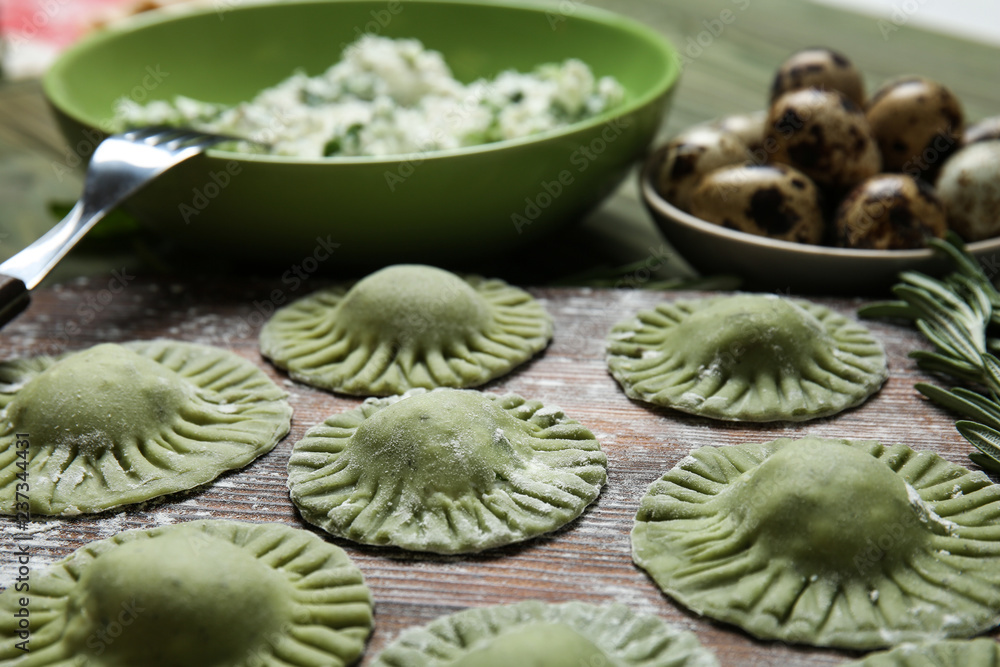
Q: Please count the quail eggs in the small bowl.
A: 9